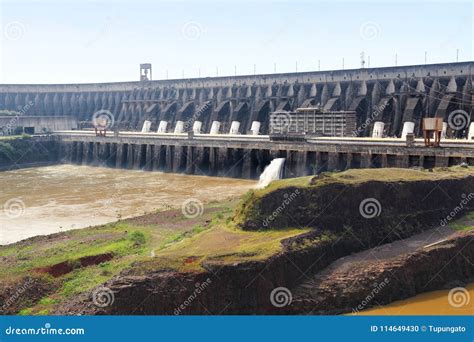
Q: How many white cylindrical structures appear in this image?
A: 11